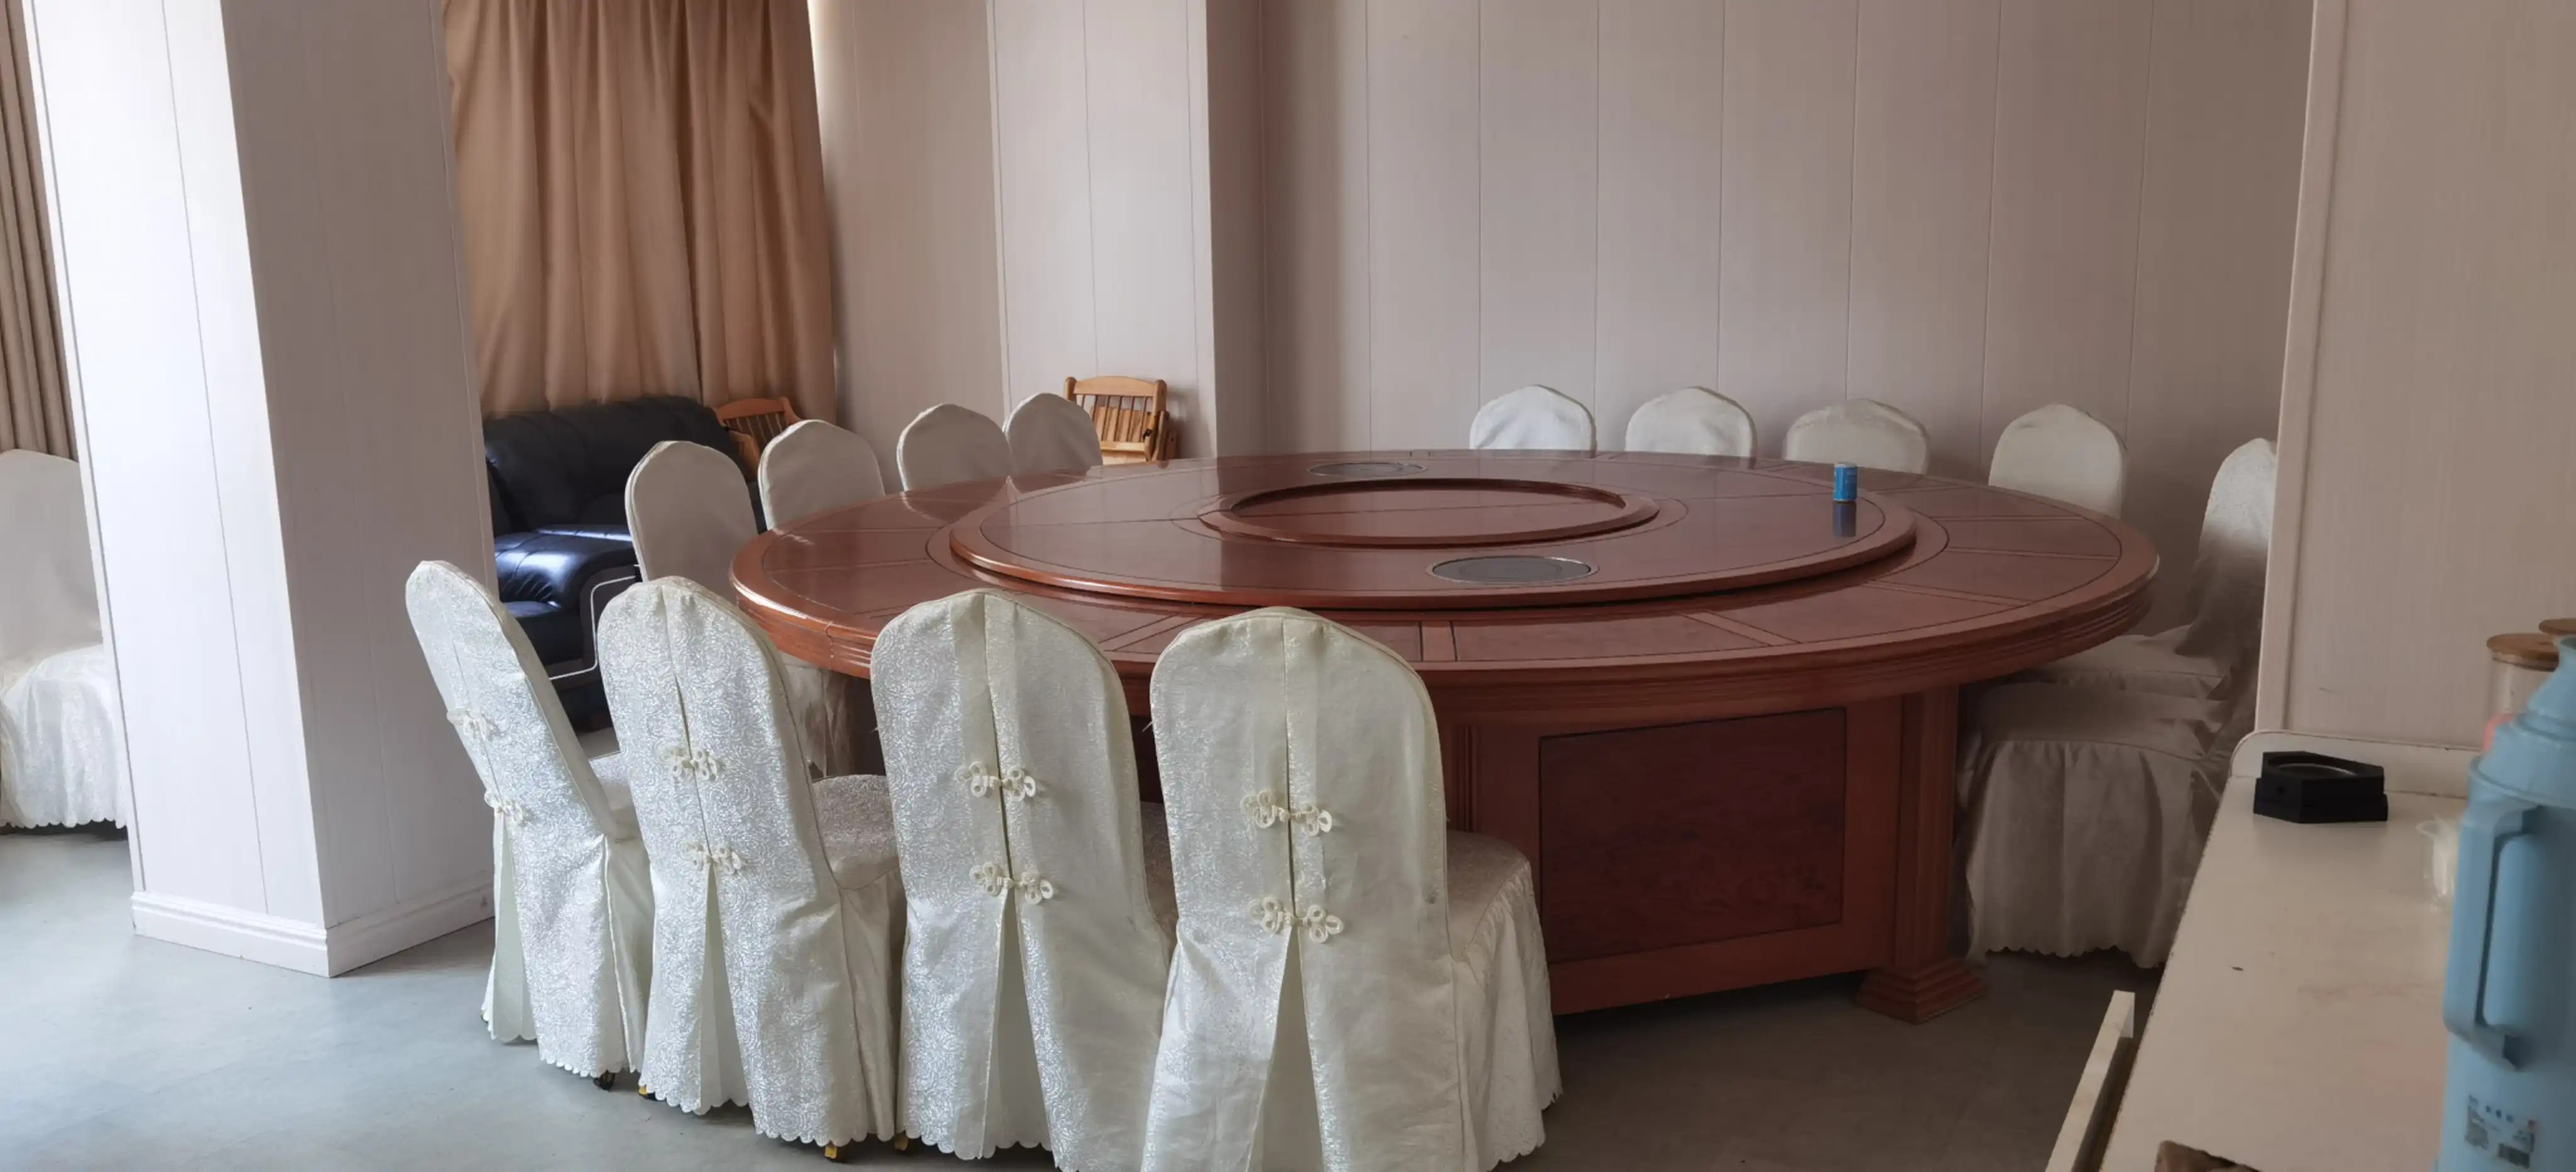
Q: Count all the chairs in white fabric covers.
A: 15